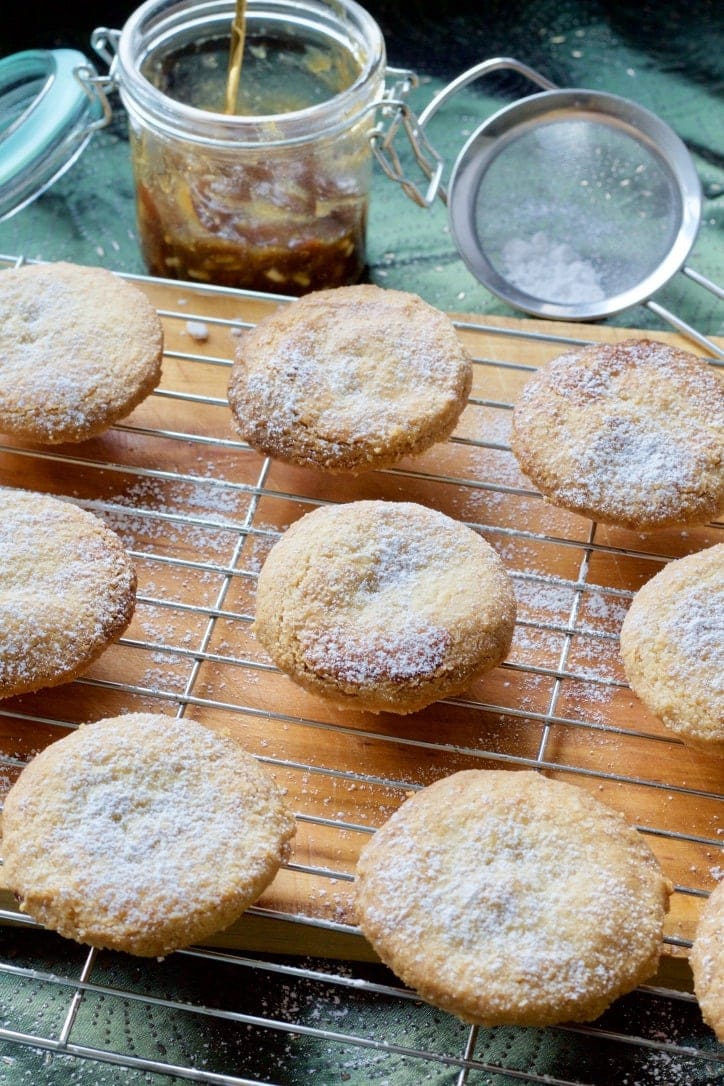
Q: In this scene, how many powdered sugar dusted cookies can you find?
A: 9